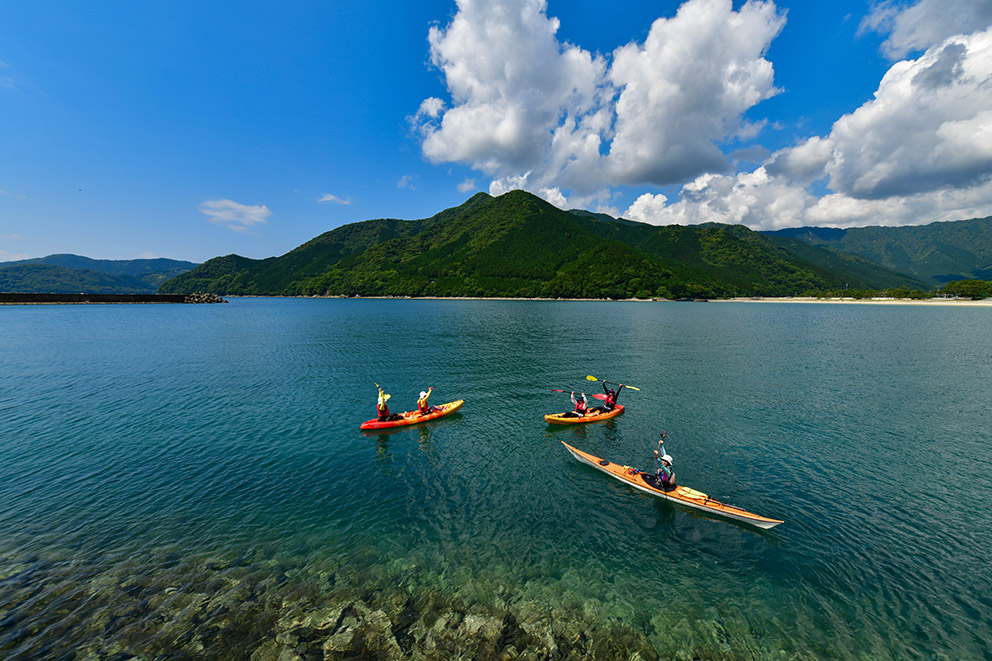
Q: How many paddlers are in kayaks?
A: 5